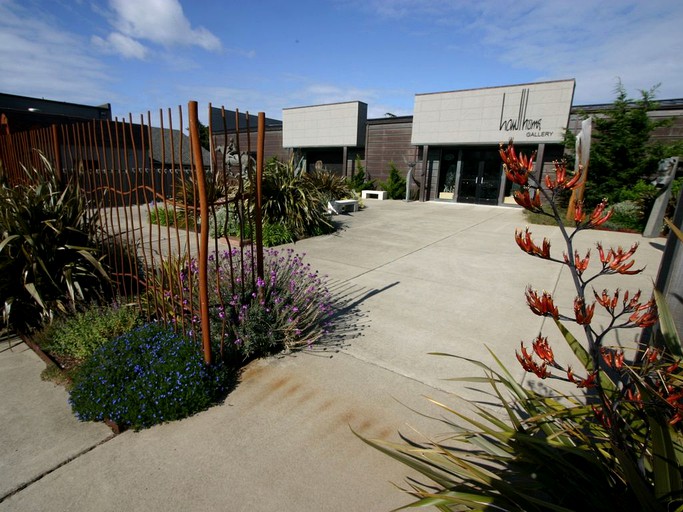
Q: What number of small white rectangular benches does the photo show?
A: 2